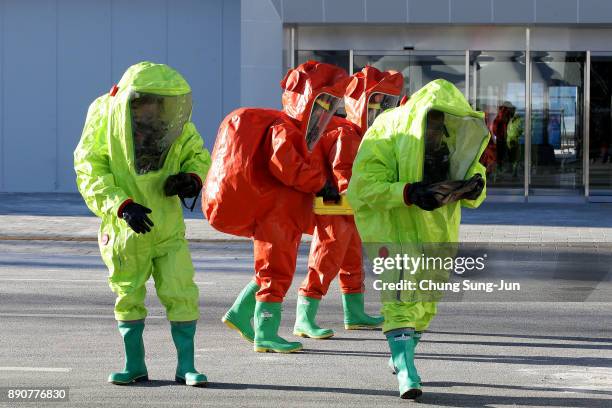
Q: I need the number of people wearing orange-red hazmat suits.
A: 2